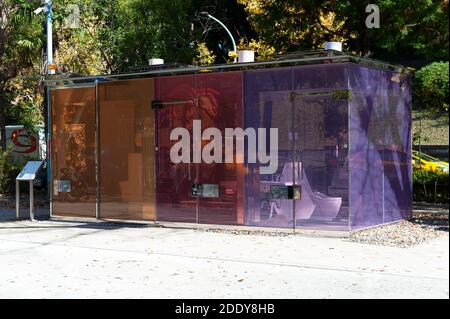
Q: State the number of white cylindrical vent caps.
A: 3